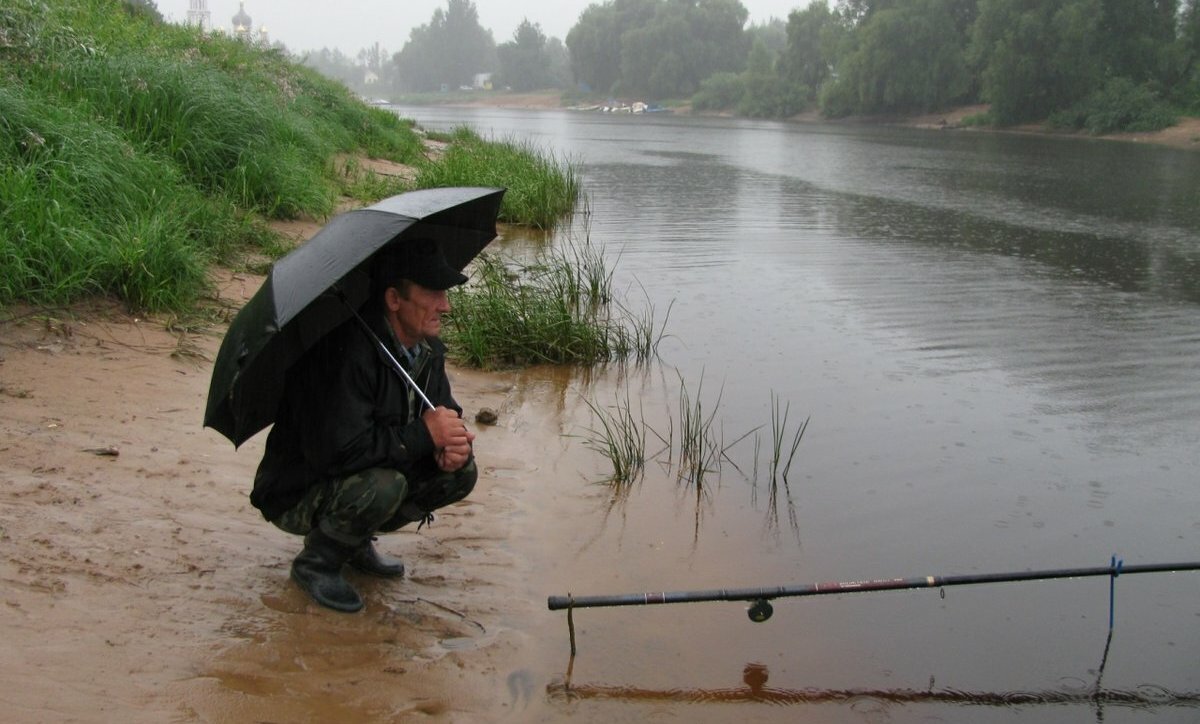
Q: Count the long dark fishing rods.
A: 1